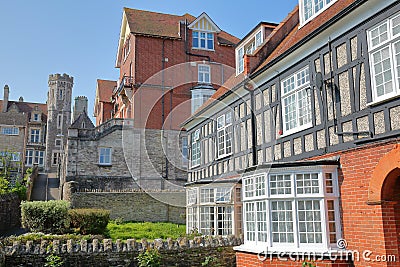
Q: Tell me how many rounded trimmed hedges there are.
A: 2